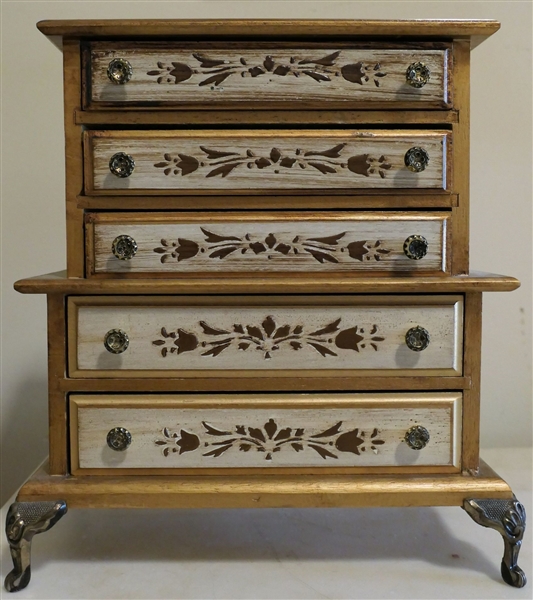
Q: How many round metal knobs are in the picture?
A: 10